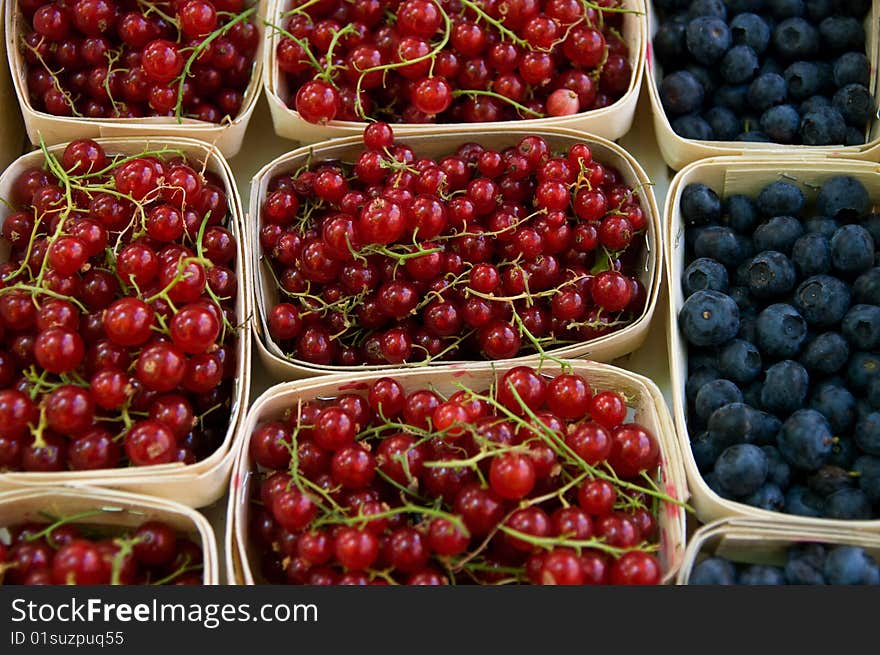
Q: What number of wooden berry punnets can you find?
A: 9